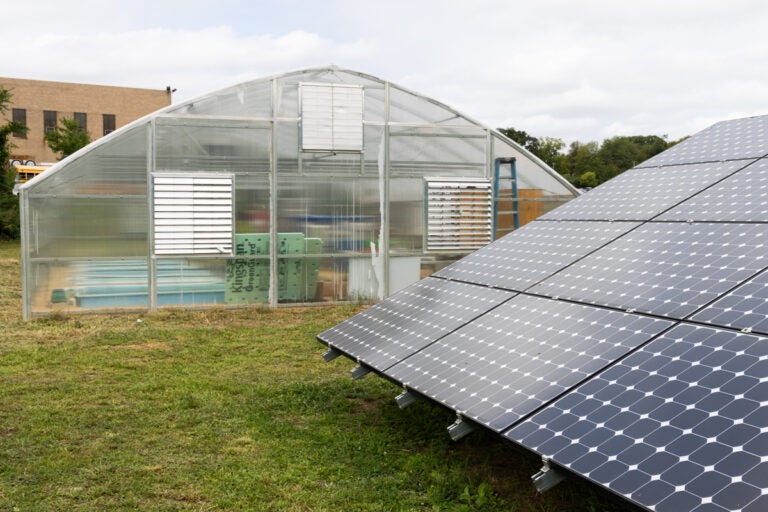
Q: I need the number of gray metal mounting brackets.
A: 5